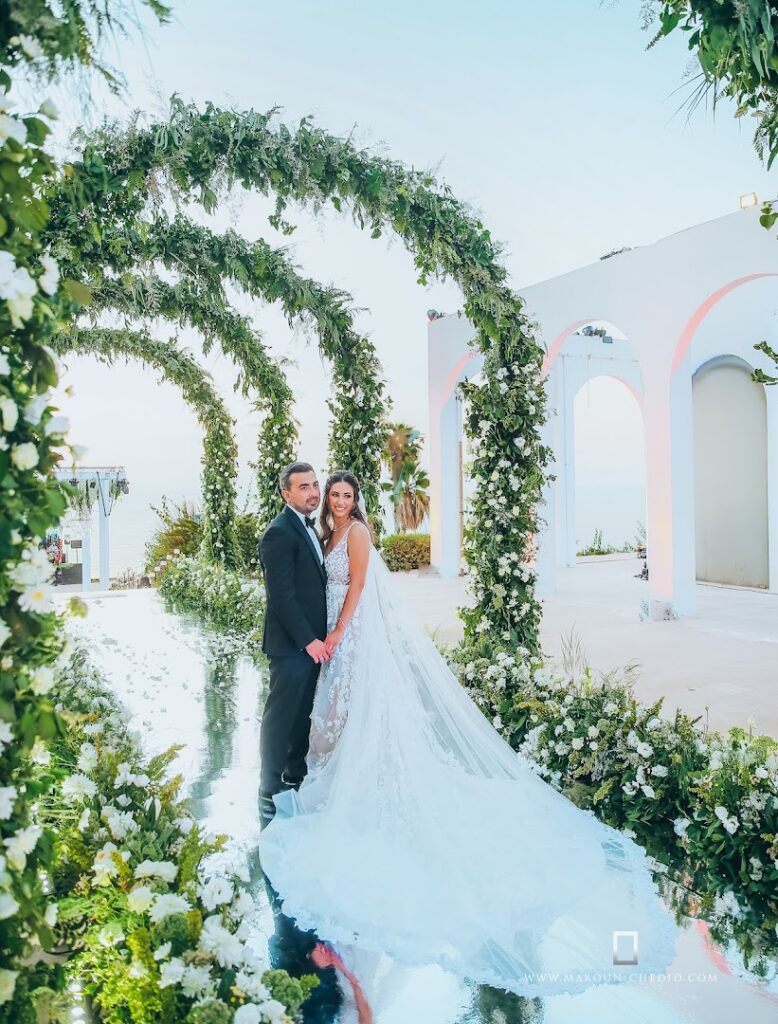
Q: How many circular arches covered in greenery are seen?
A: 4